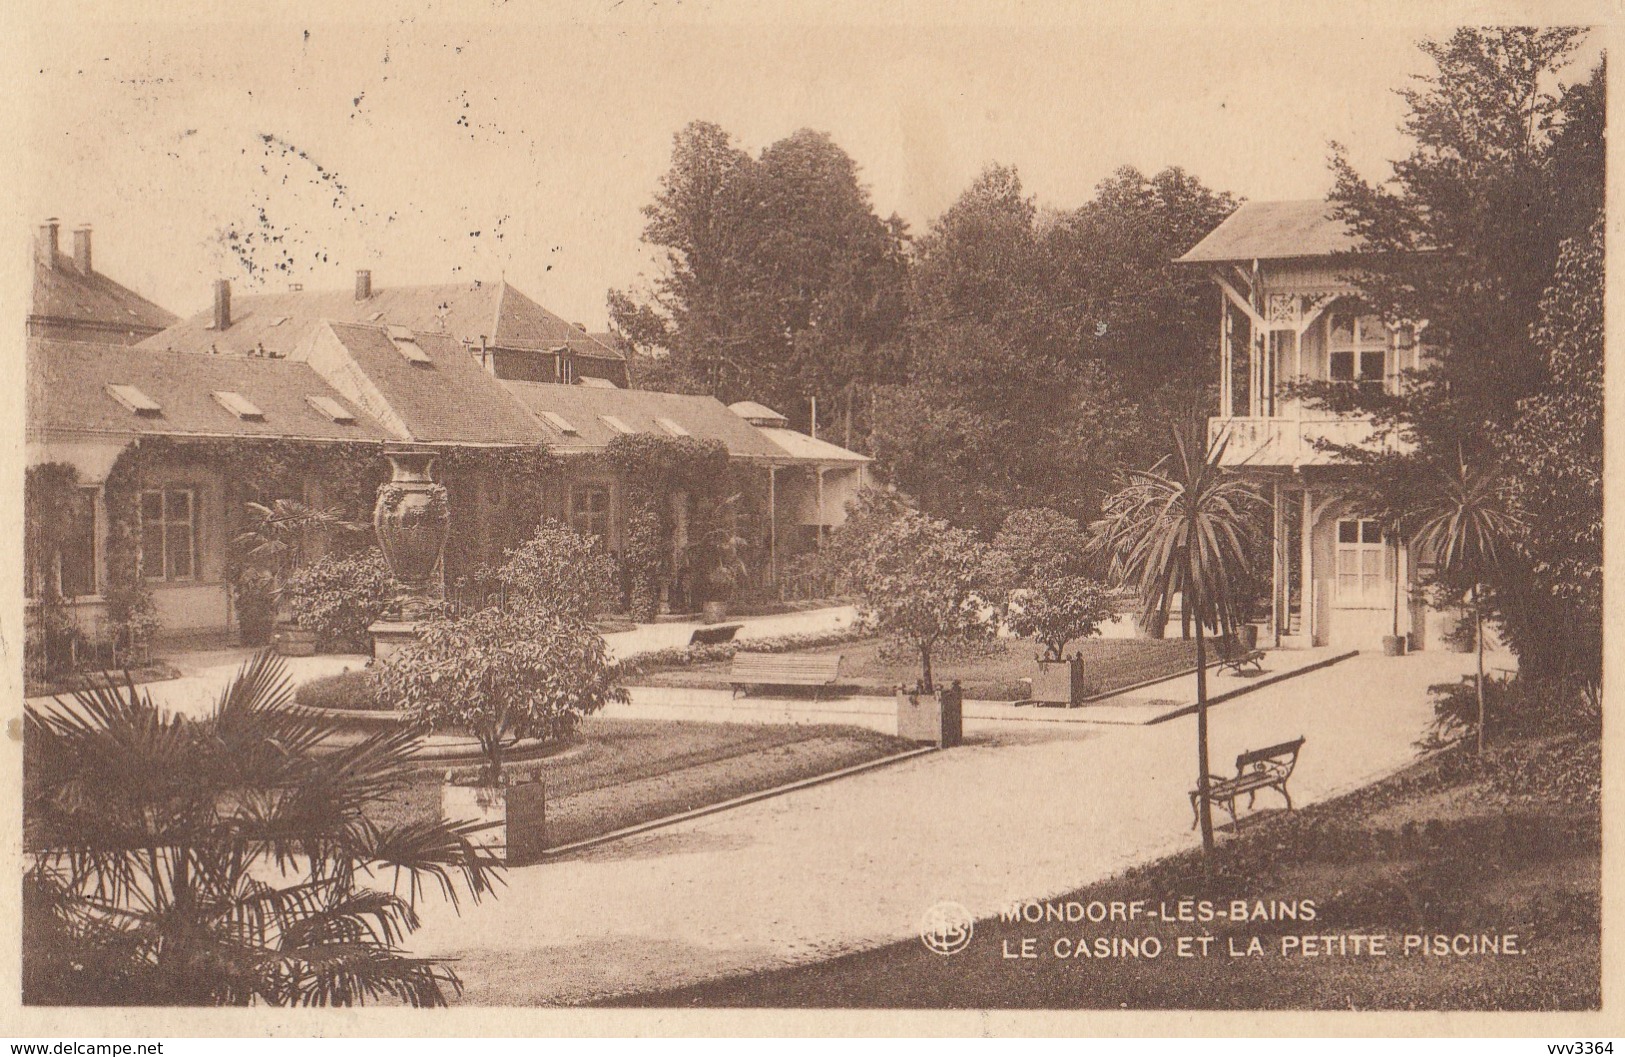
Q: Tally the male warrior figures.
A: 0